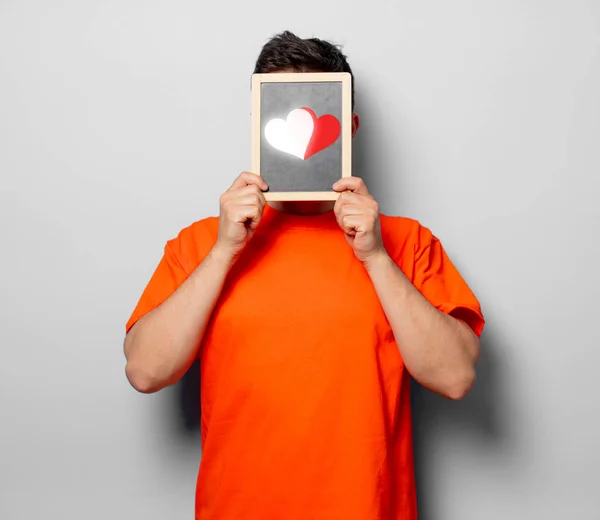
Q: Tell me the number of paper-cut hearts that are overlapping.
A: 2